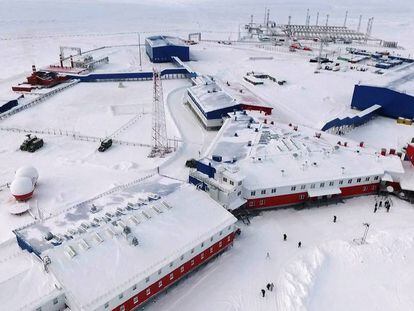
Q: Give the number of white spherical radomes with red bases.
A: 2